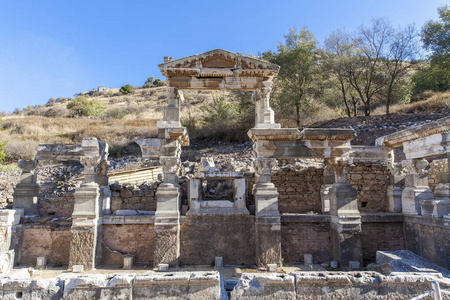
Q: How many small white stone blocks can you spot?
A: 8